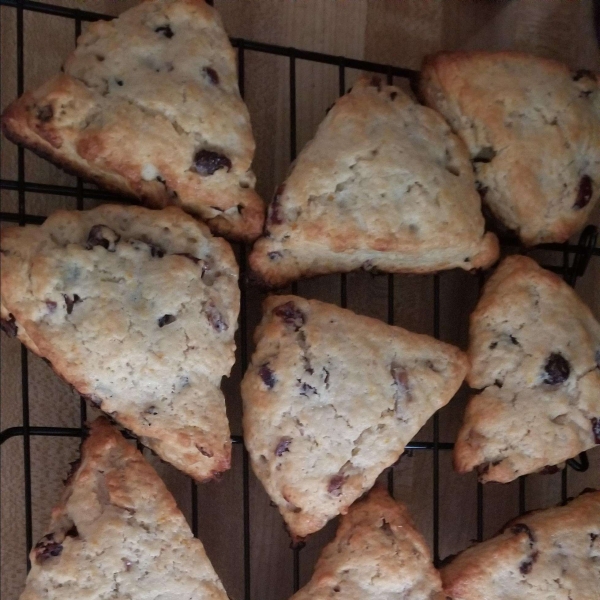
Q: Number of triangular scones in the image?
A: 9